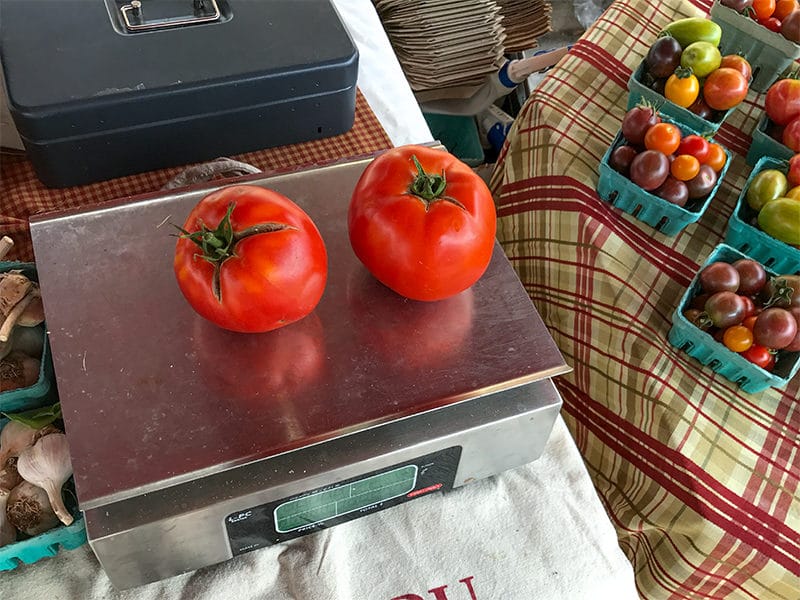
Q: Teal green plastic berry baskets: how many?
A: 8